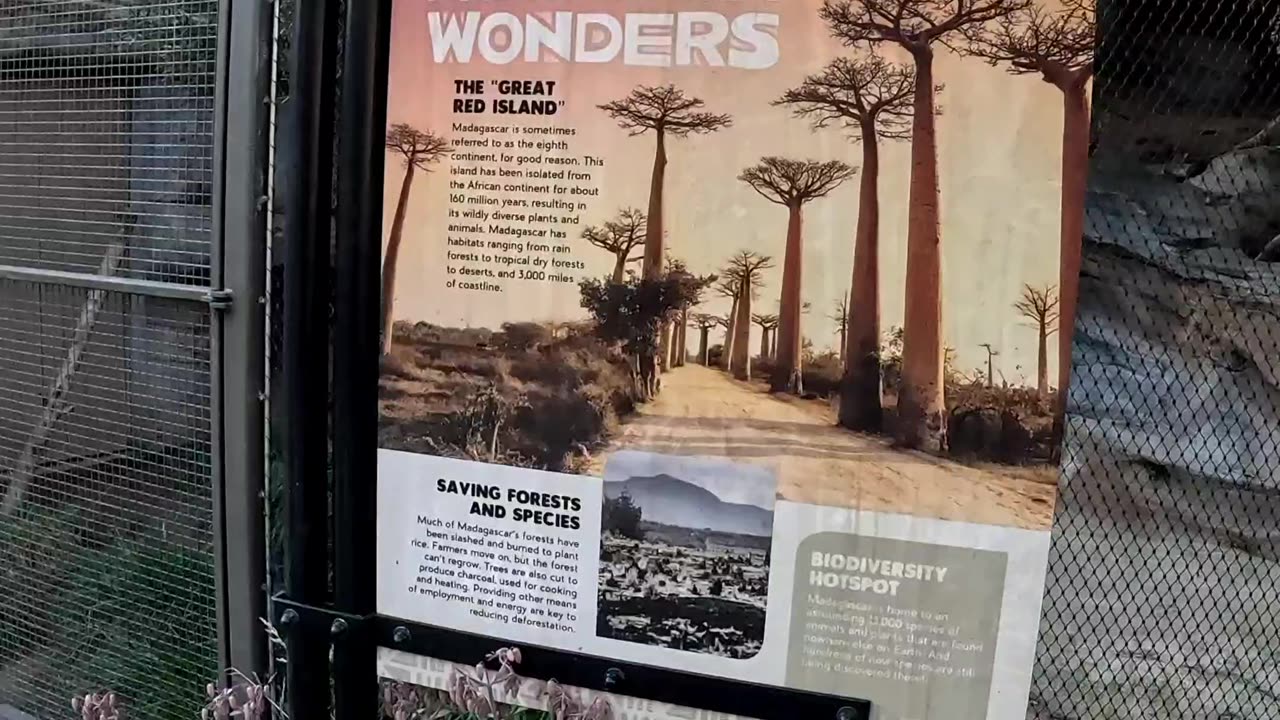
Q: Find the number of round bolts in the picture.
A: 5